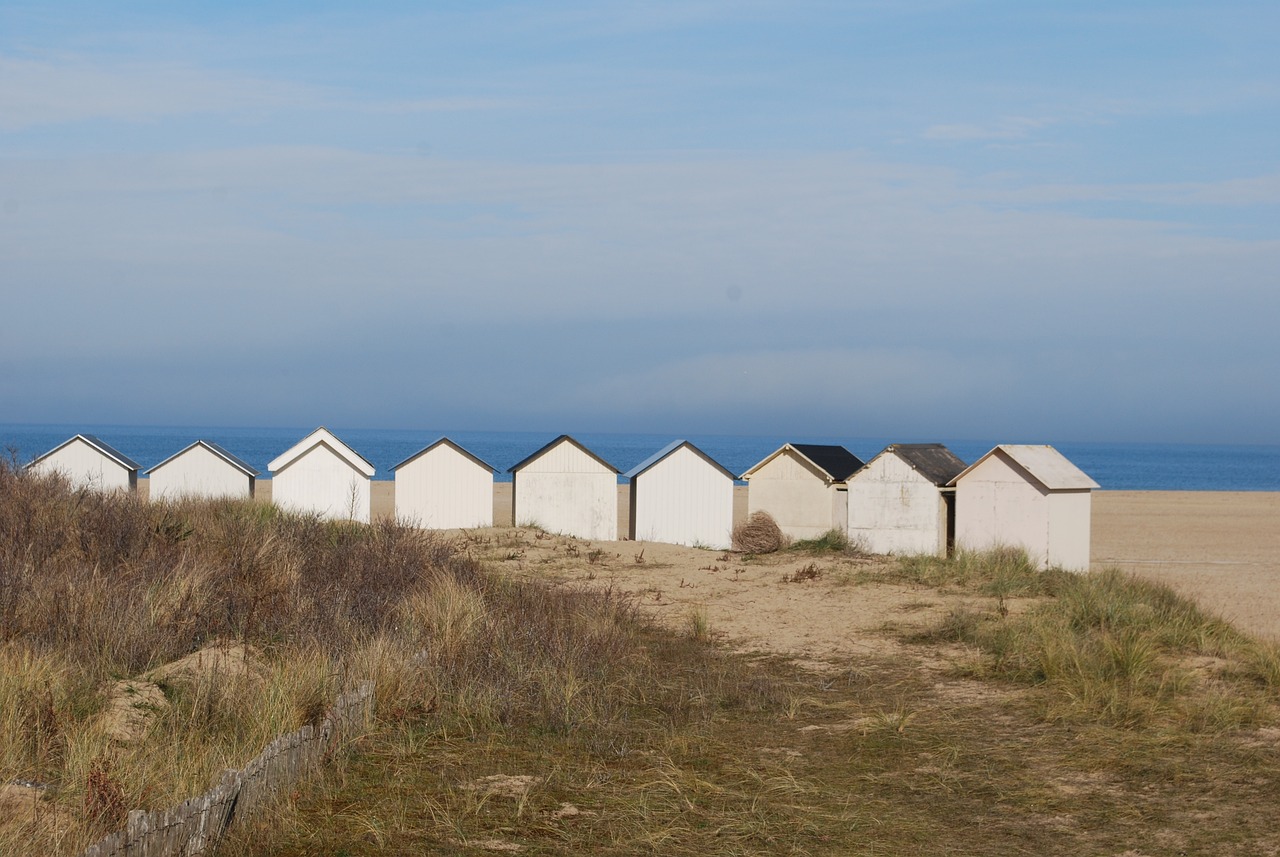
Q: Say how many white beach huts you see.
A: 9